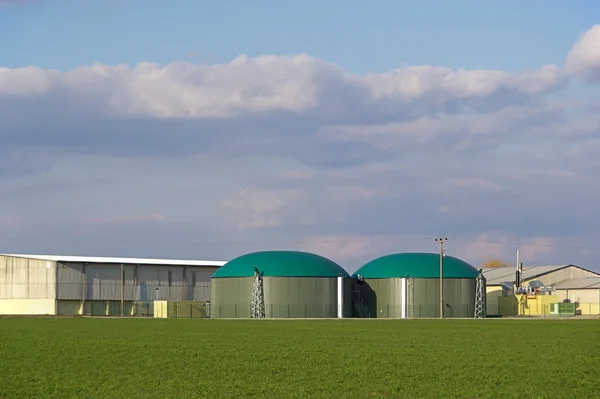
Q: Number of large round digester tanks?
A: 2